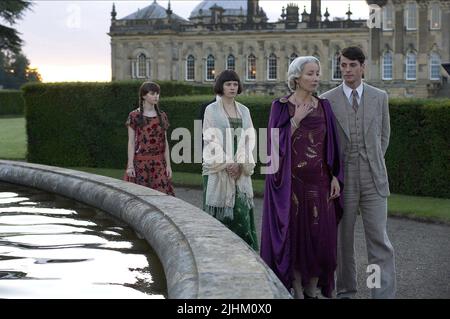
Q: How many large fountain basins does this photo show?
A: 1